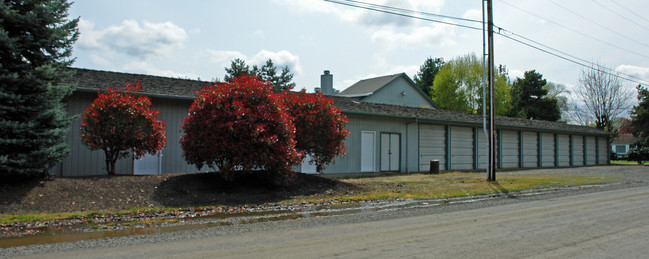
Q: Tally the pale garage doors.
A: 10